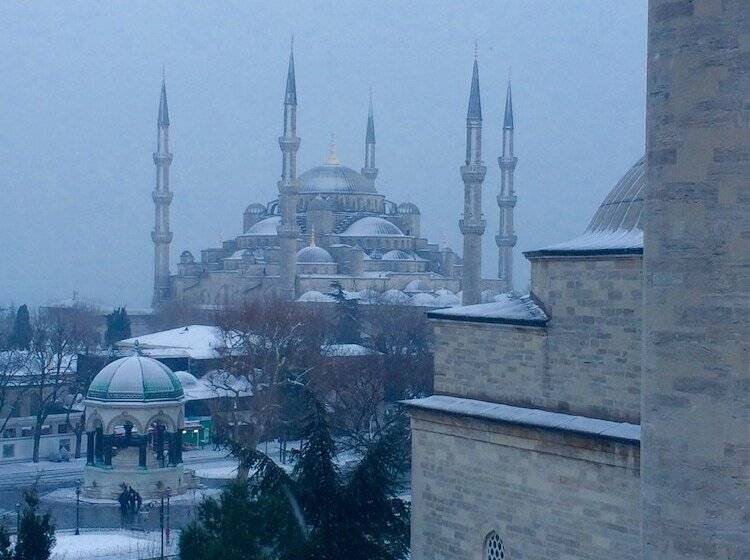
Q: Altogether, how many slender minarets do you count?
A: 5